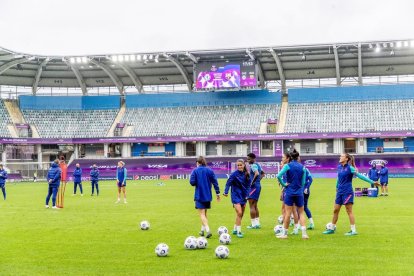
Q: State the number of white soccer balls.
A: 10